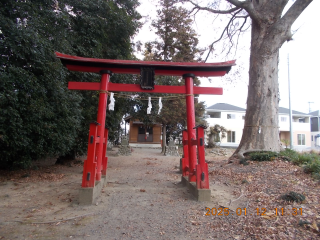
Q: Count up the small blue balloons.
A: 0